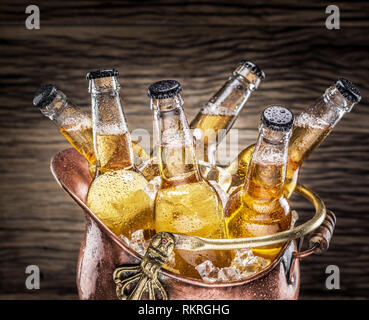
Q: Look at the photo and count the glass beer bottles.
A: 6